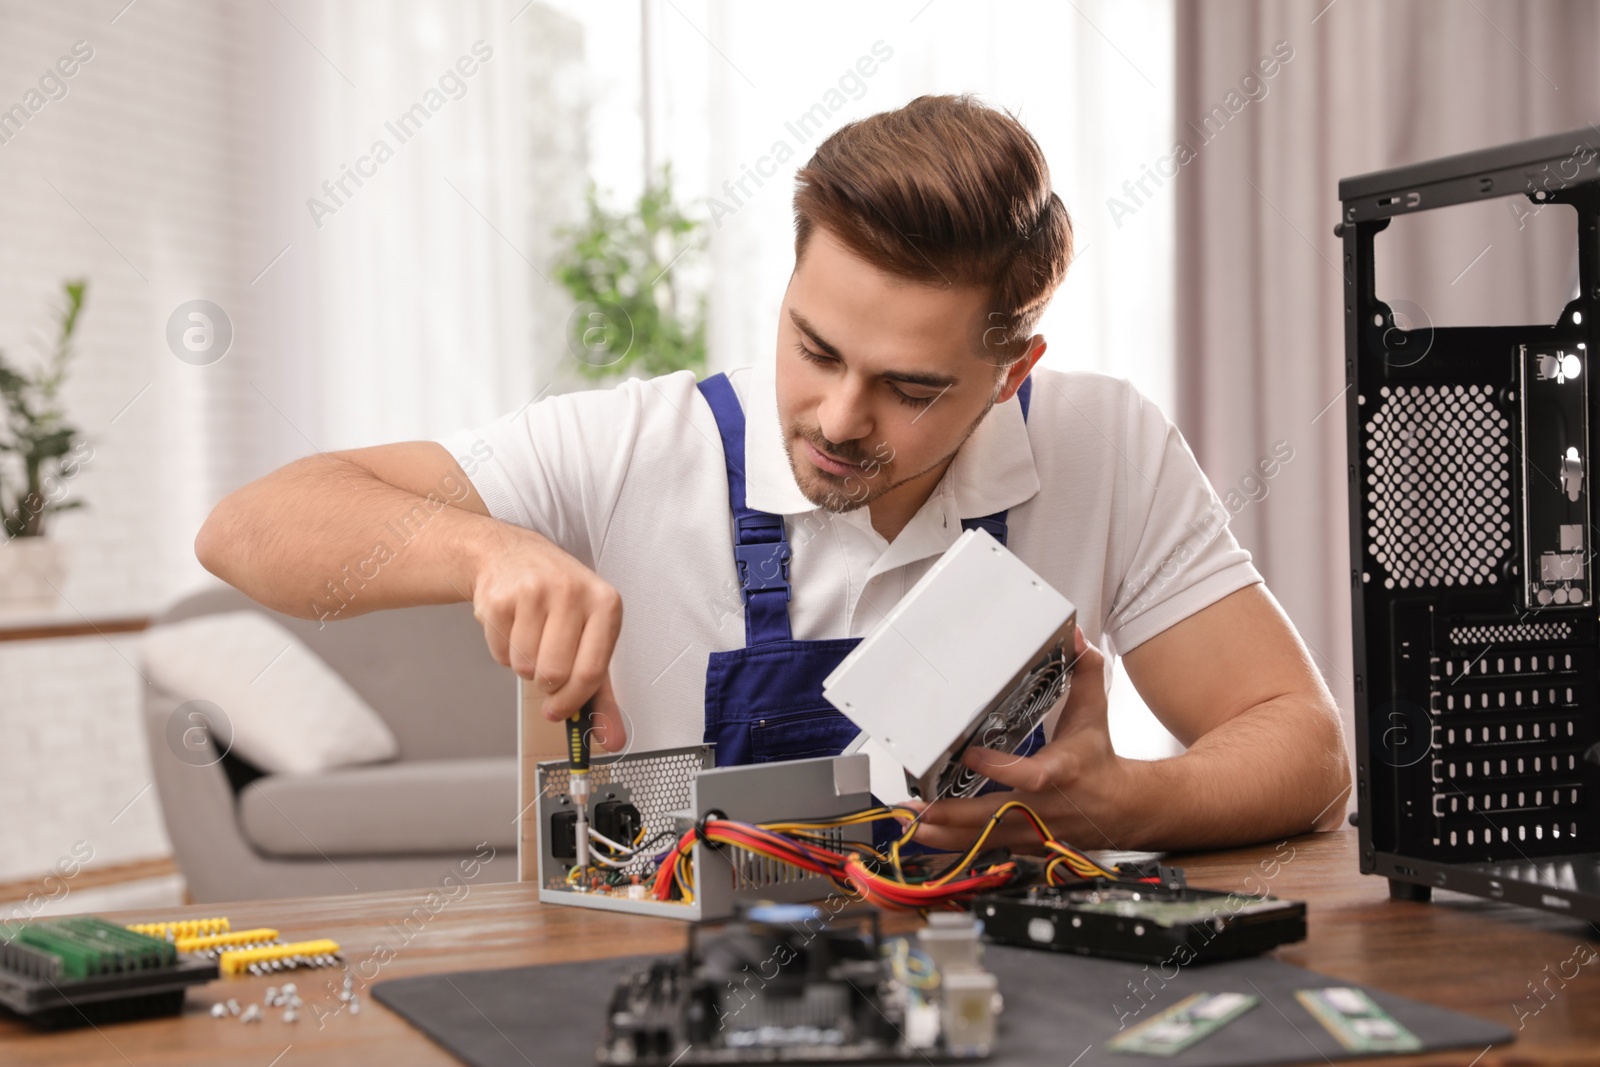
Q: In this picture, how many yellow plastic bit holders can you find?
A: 3